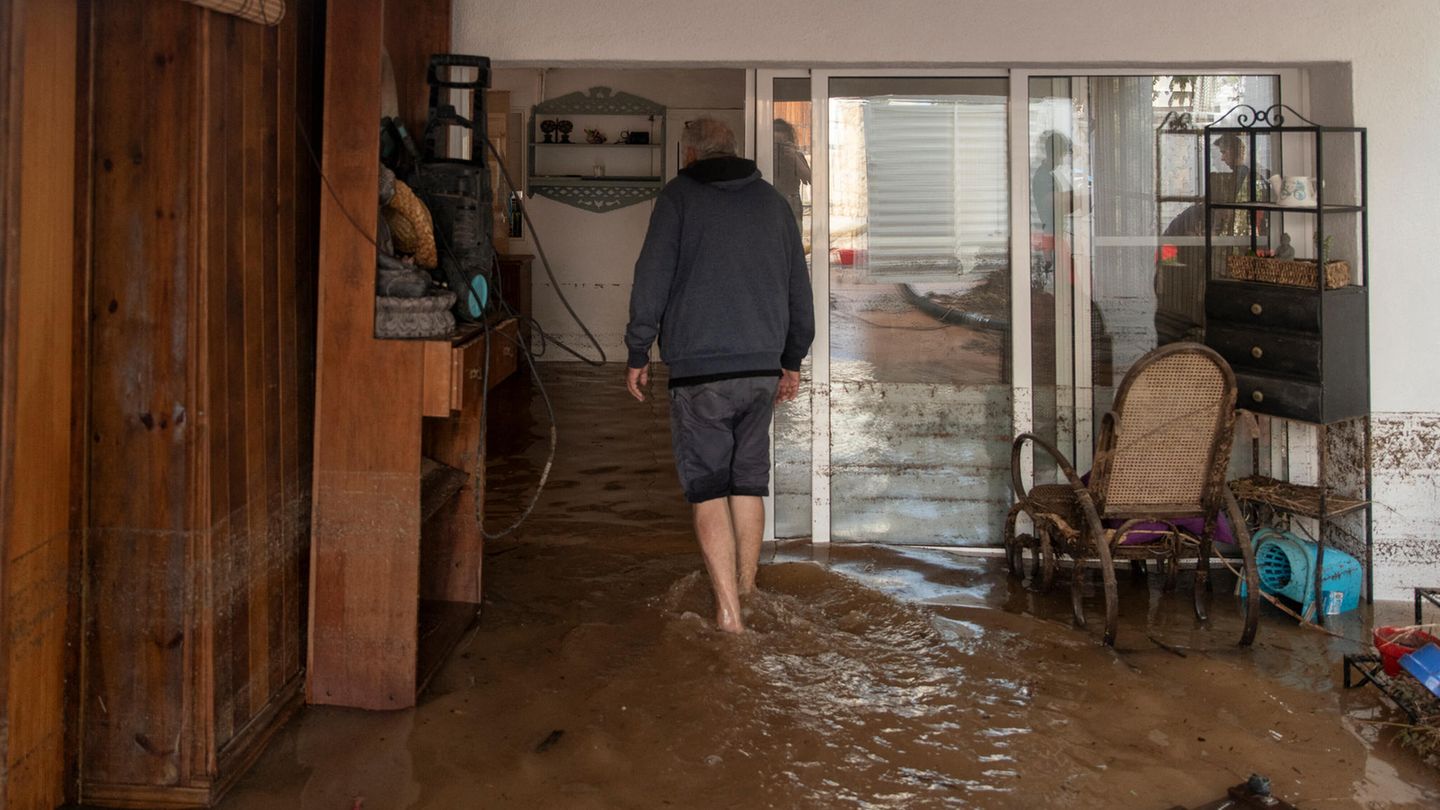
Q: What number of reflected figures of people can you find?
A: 3